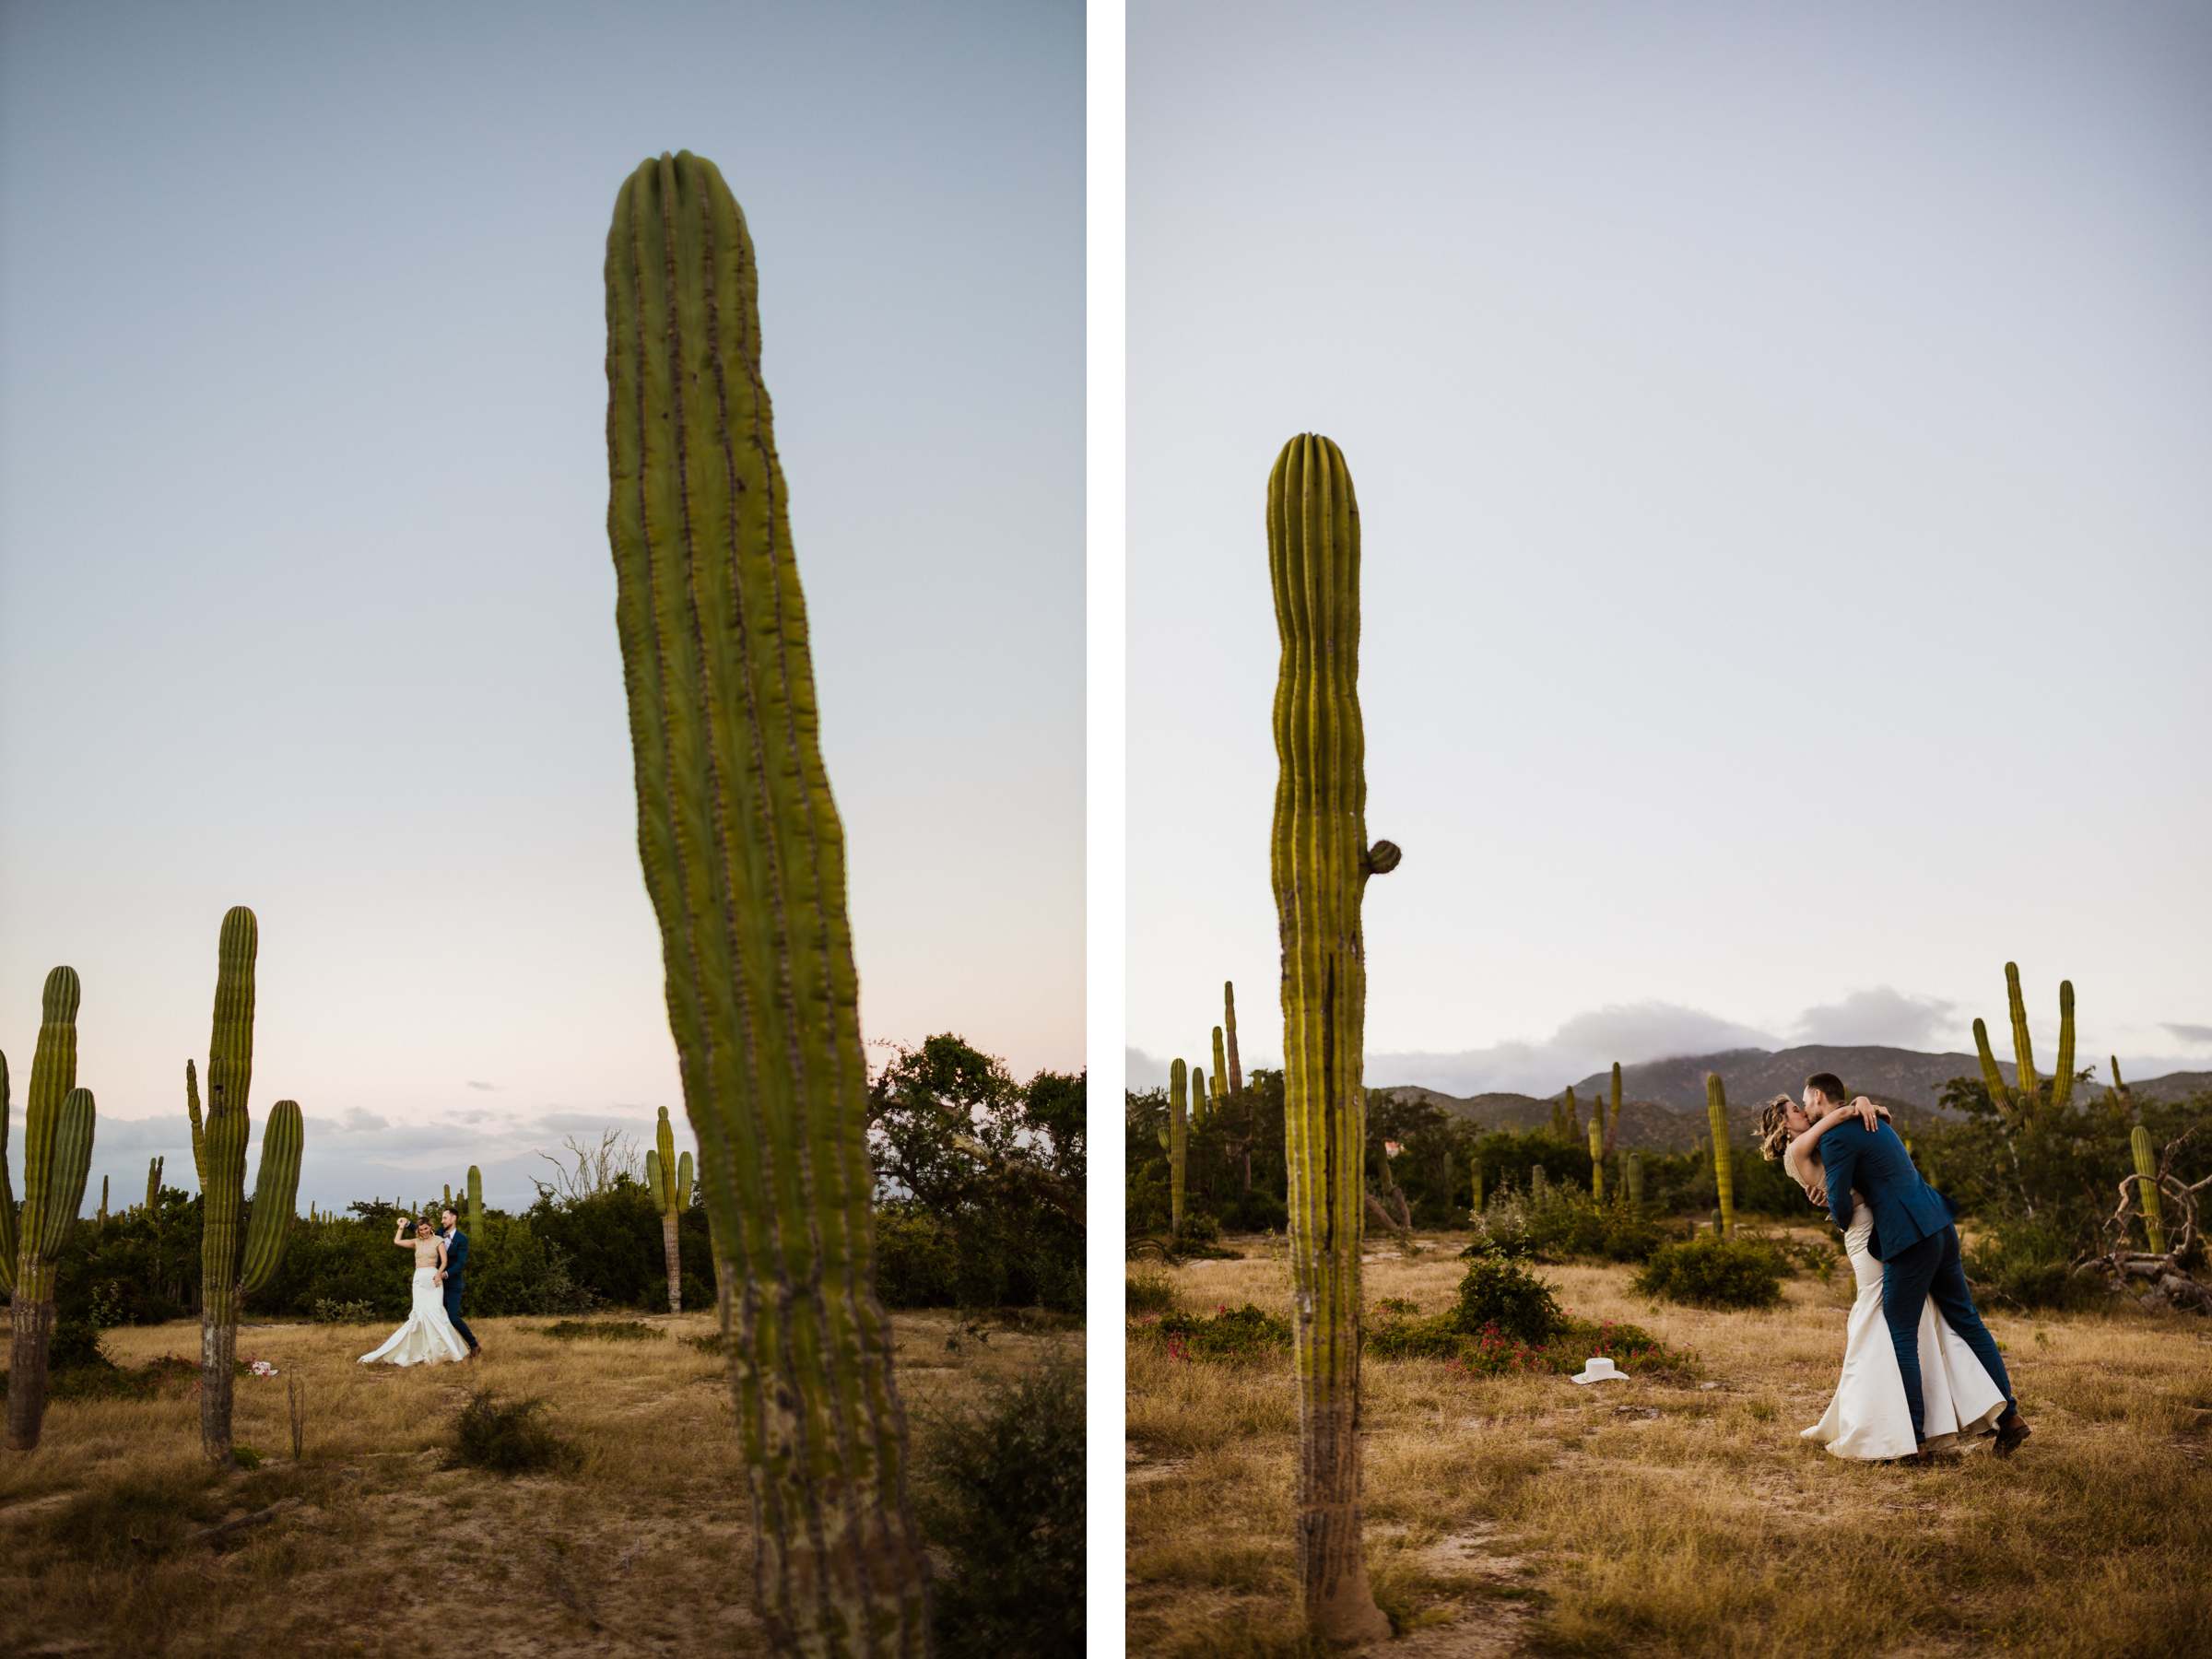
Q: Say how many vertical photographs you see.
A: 2